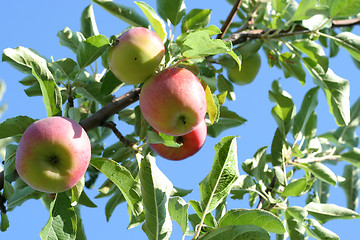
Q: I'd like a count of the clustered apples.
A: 3